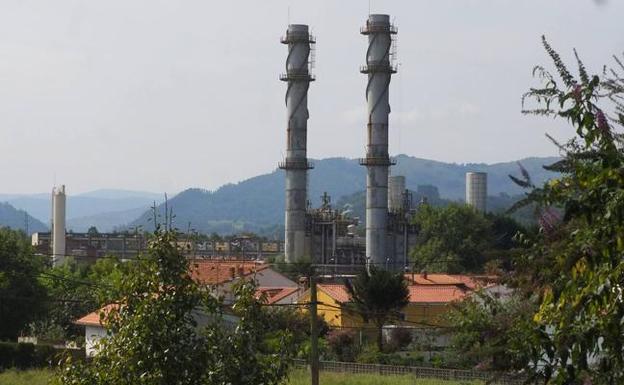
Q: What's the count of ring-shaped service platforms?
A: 6